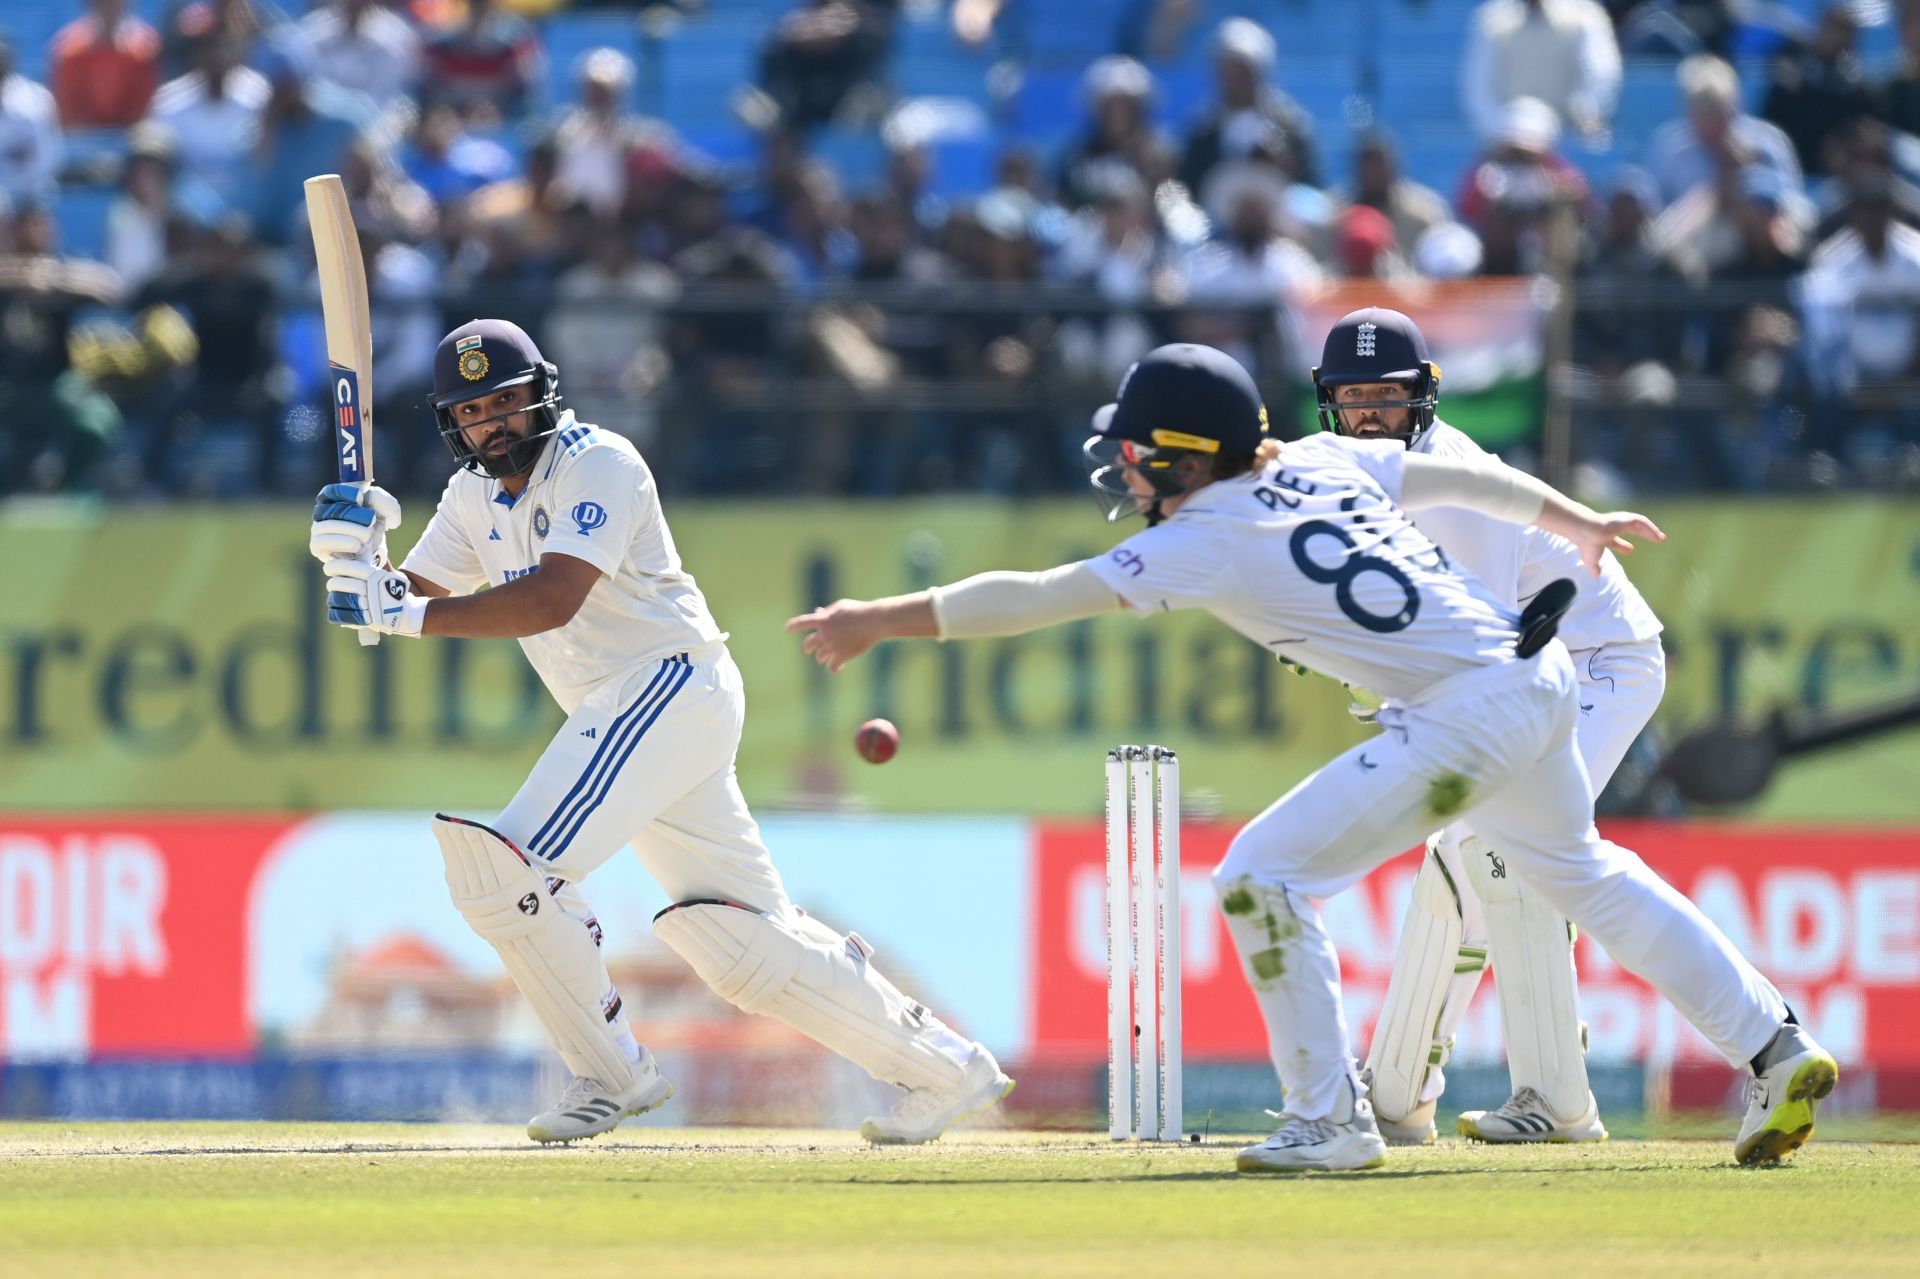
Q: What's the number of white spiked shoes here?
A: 6